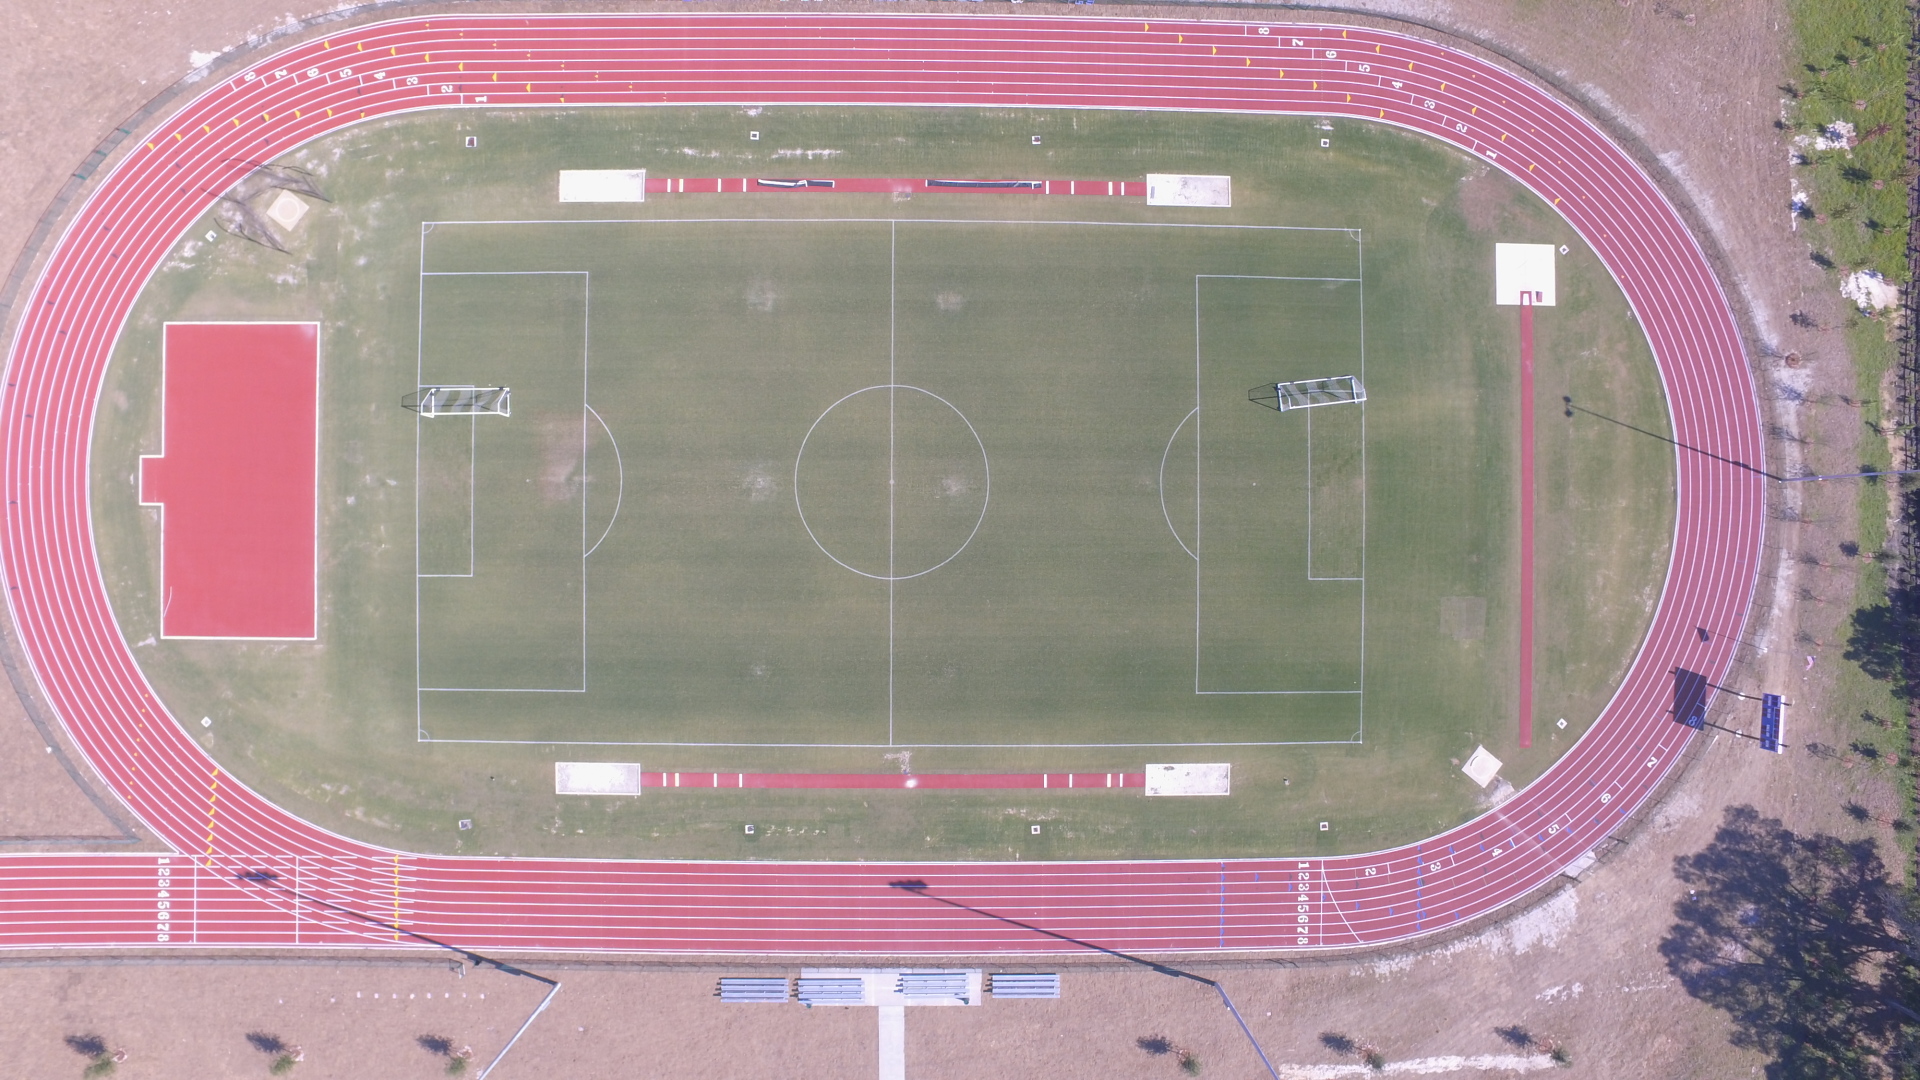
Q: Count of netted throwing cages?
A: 1